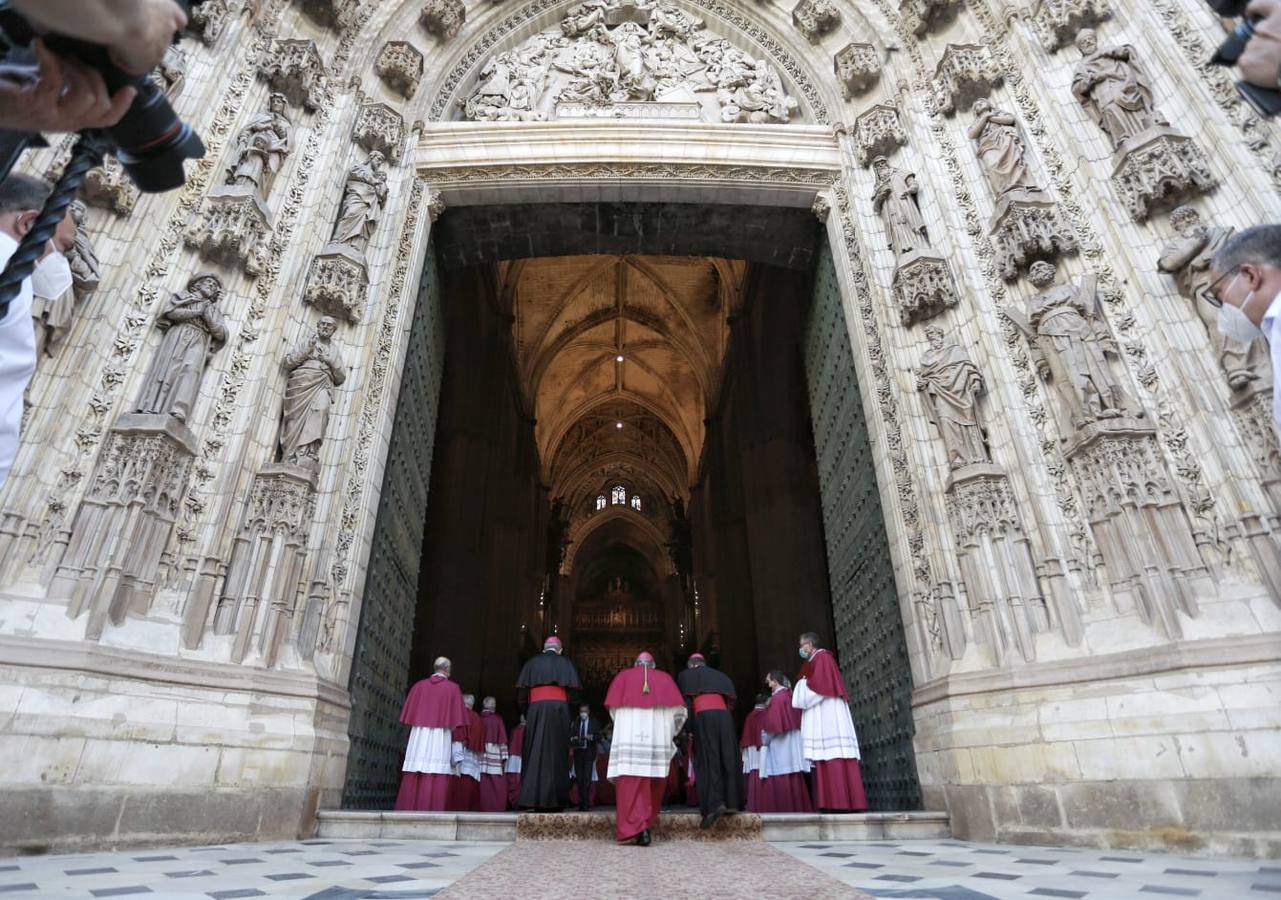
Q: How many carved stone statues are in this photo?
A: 12